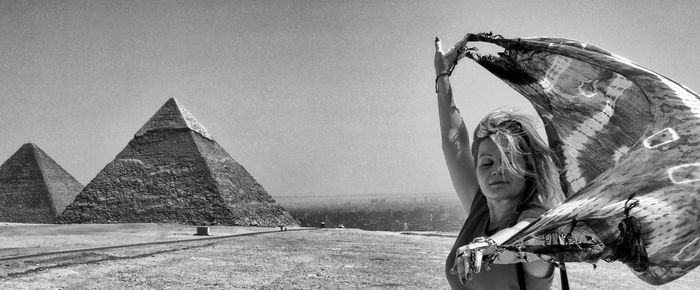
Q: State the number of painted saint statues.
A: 0